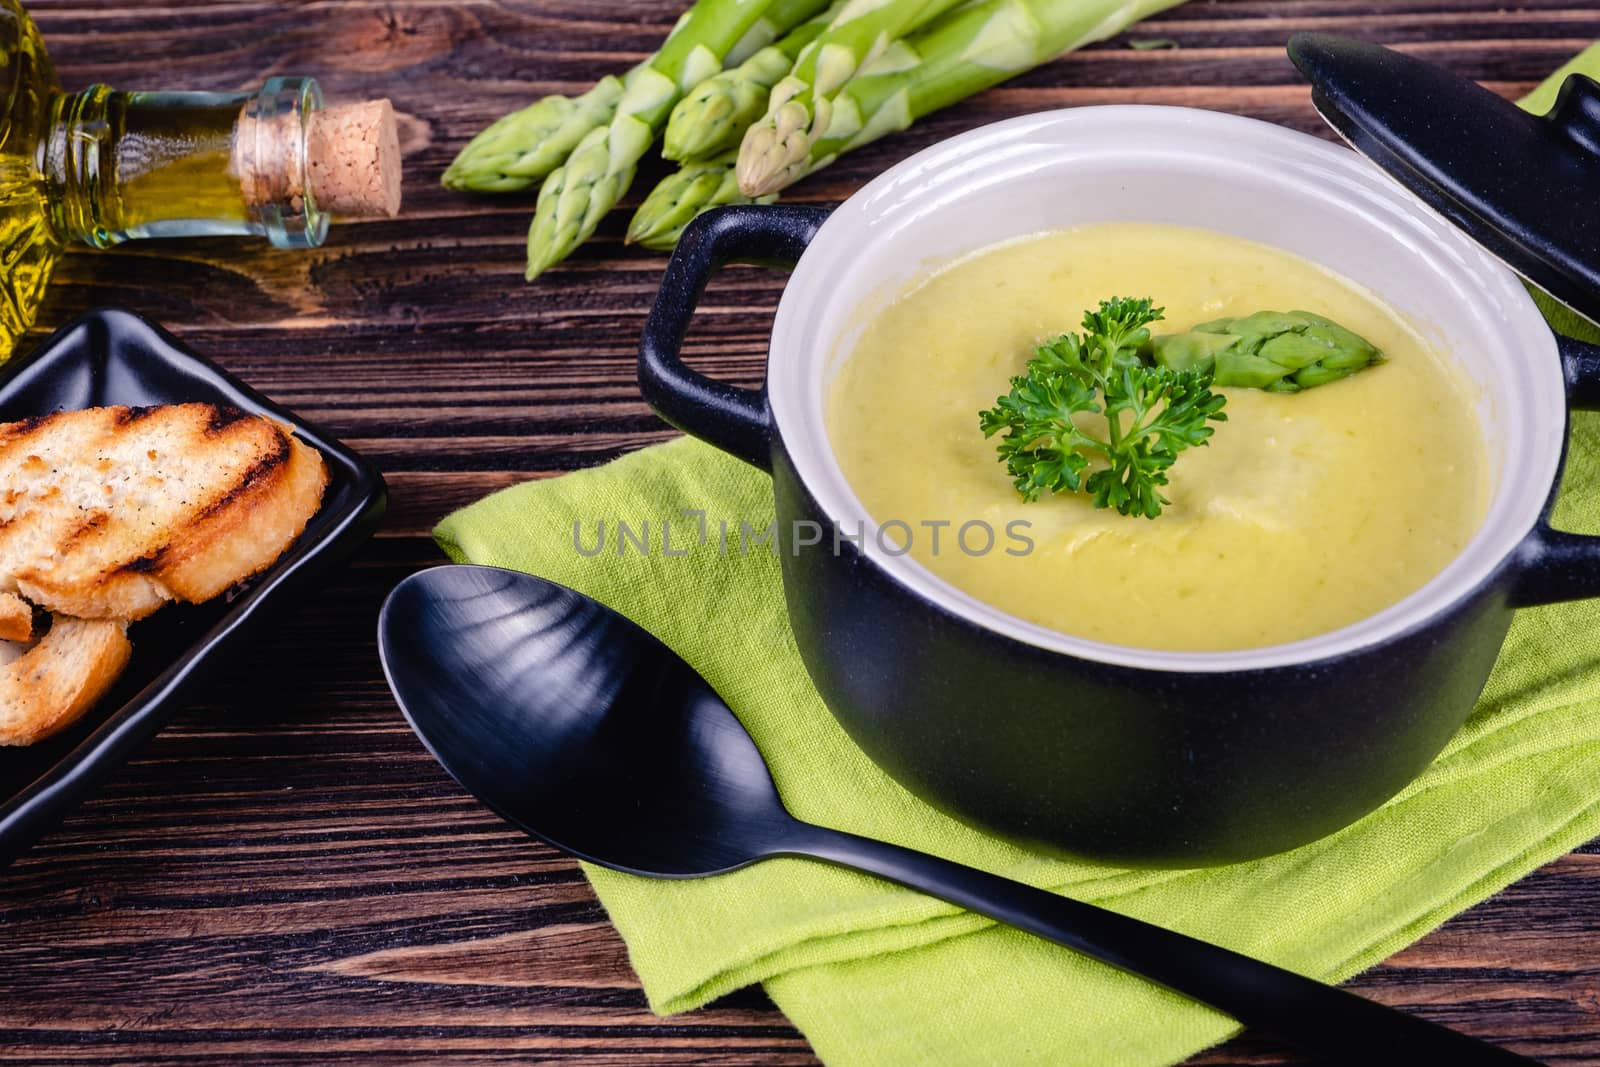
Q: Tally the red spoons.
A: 0